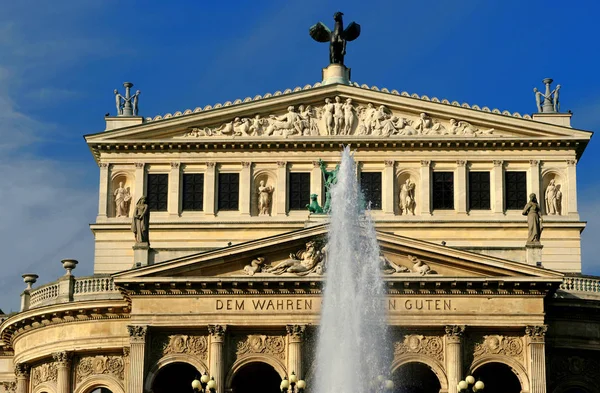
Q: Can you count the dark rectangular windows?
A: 8